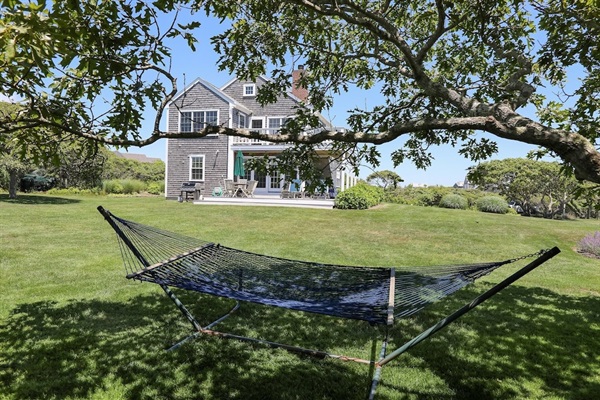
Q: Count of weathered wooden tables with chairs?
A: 1